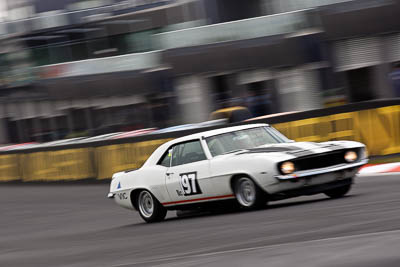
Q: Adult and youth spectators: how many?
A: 0